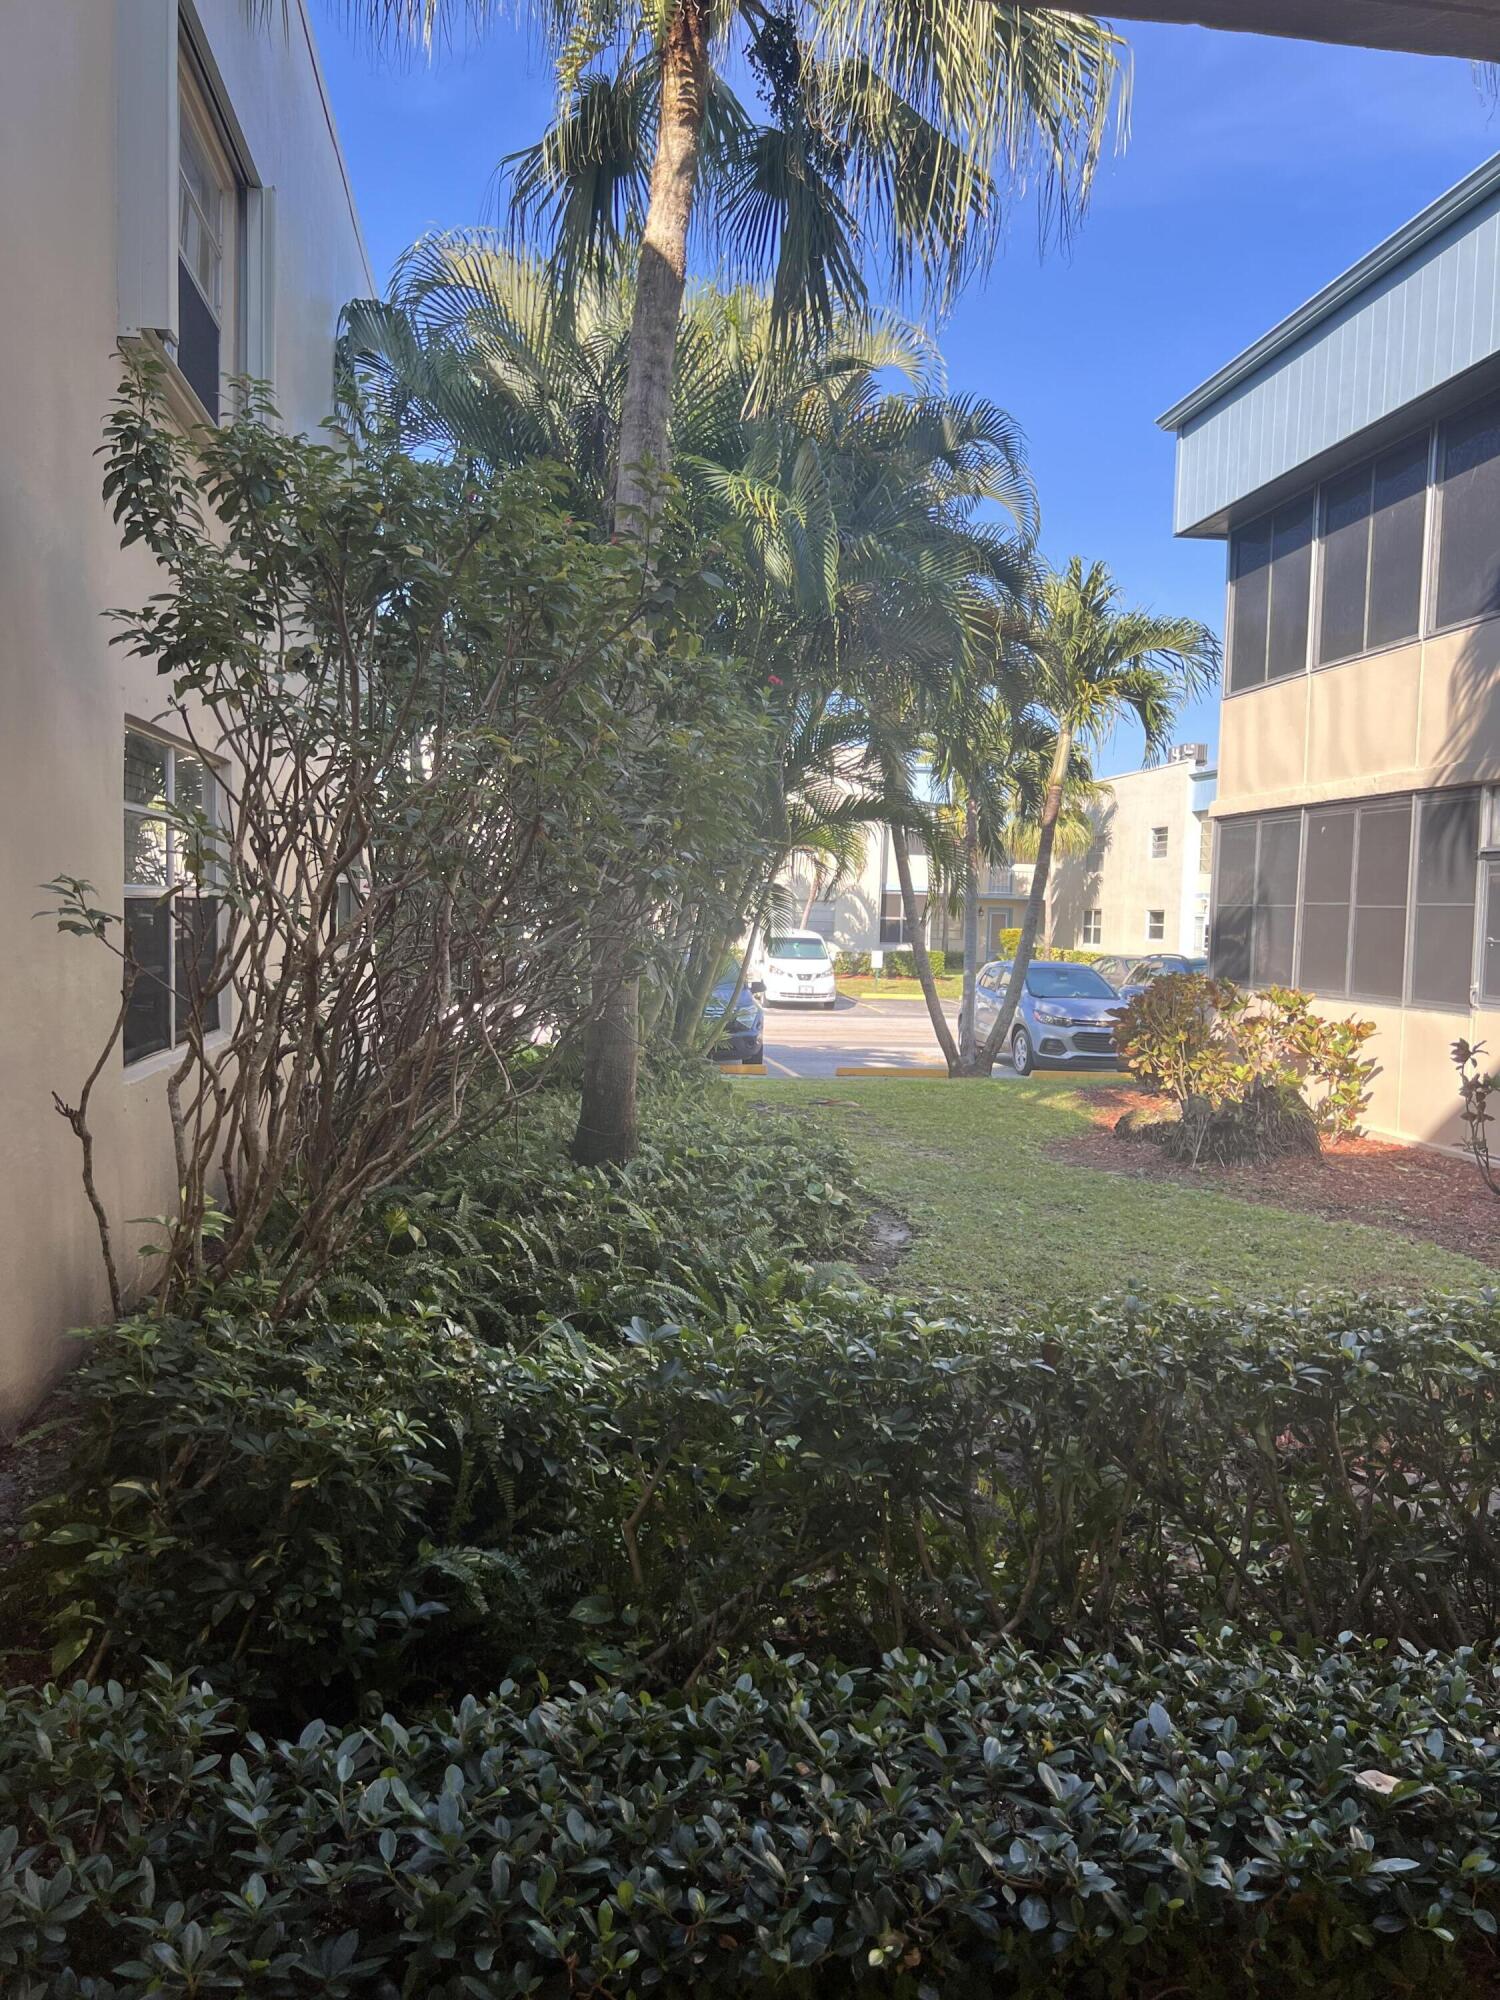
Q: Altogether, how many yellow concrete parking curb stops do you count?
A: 4